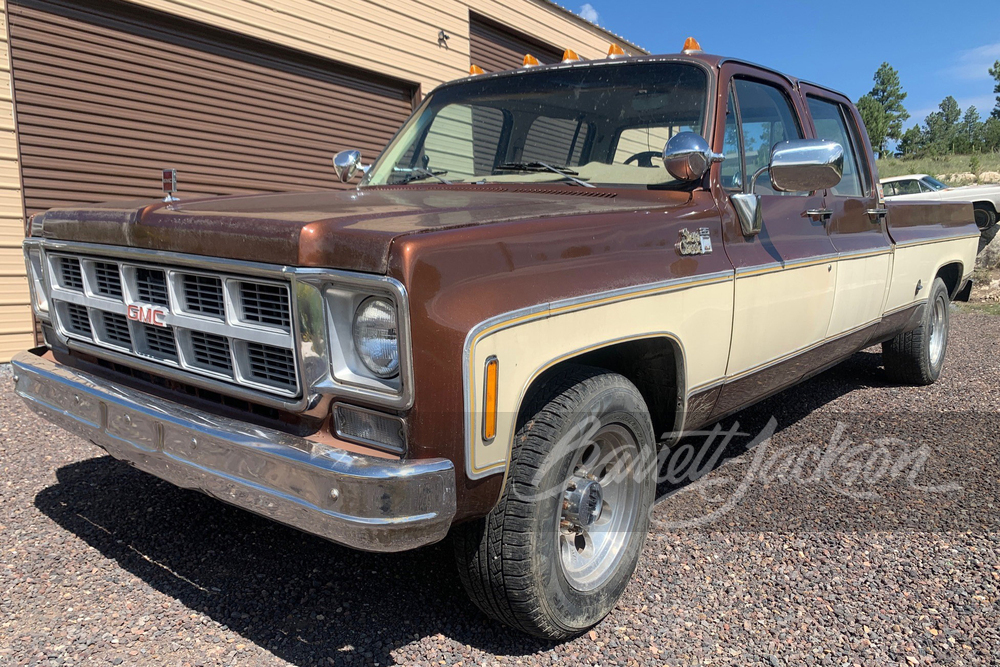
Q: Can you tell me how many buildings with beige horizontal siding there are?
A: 1